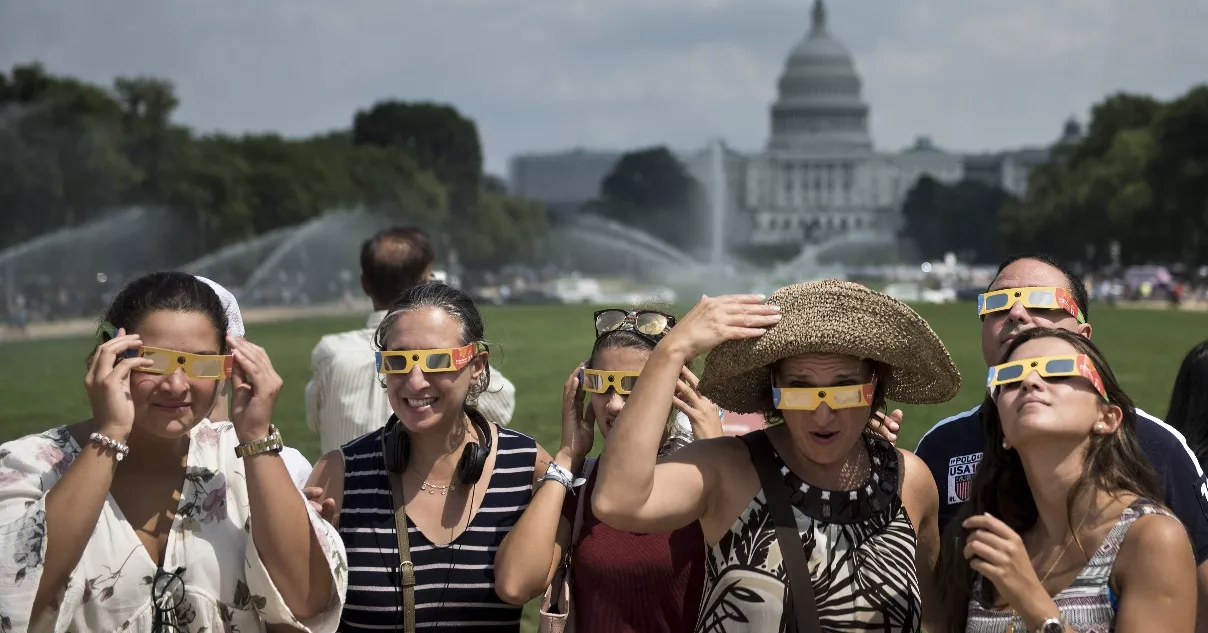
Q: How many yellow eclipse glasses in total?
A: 6